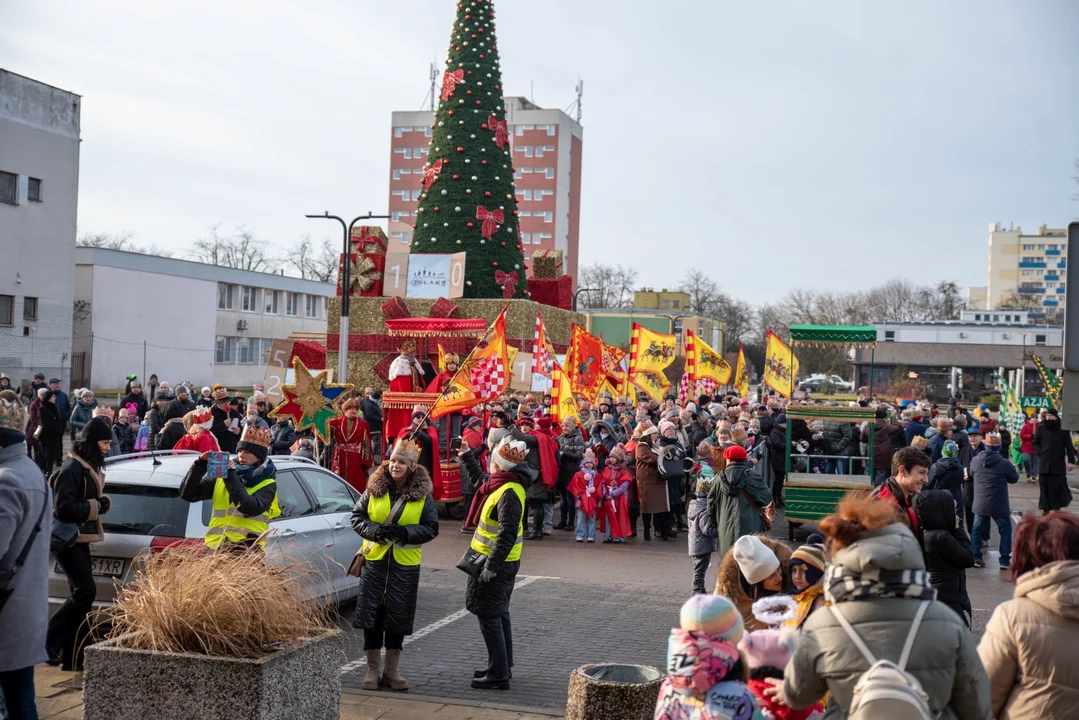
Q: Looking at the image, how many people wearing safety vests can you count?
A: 3